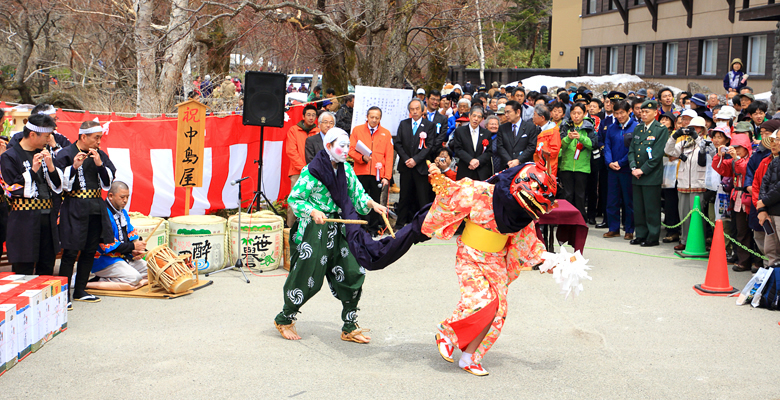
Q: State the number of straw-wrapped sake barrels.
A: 3